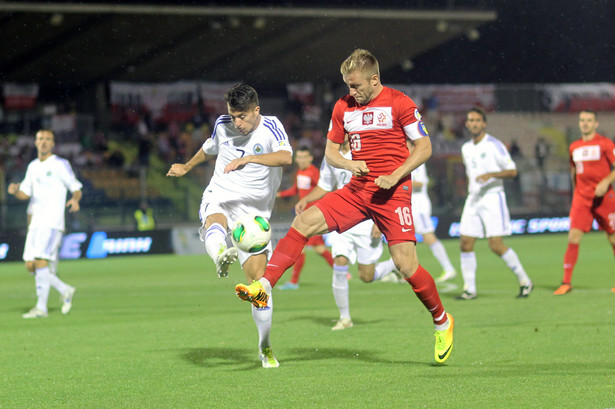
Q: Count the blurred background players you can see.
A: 6